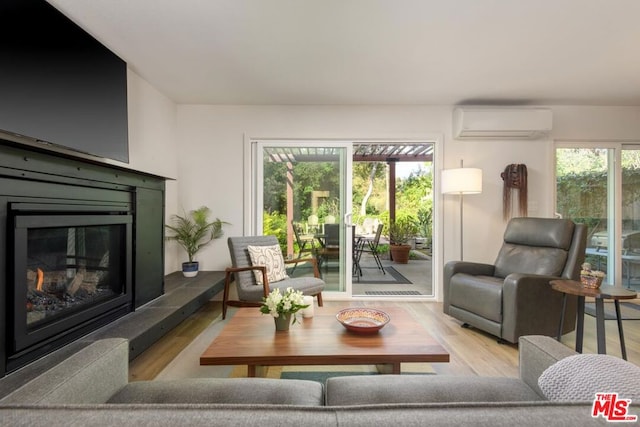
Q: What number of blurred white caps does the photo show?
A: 0